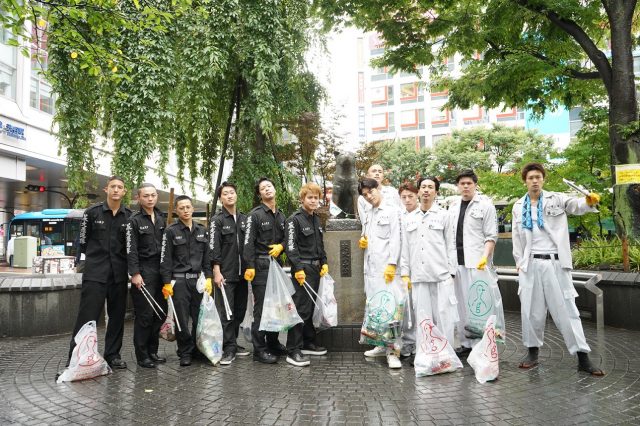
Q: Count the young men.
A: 12